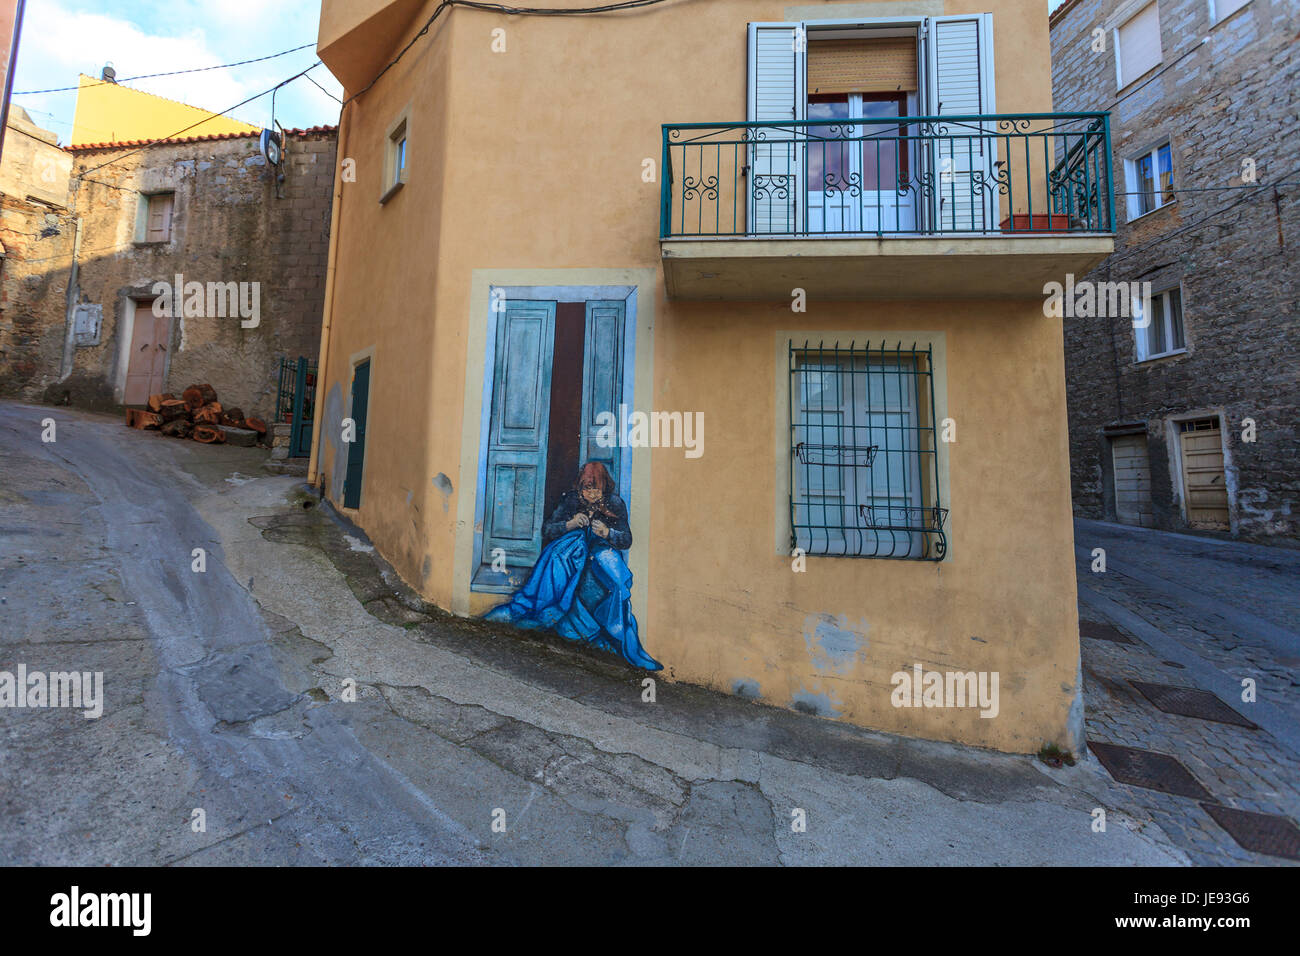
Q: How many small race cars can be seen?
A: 0